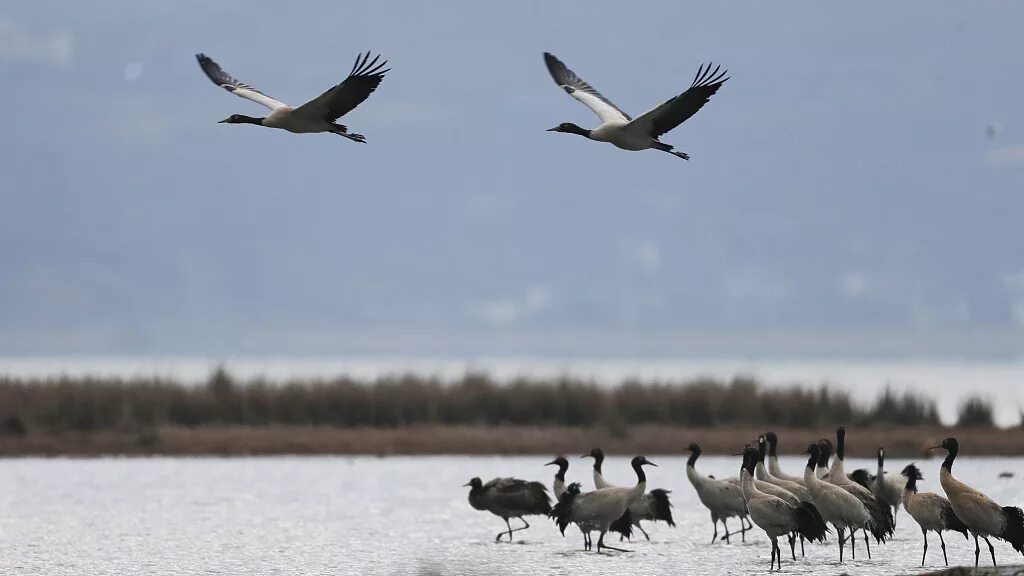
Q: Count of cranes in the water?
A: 15